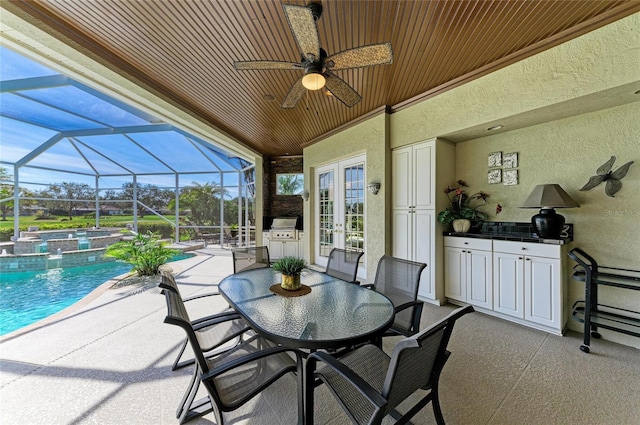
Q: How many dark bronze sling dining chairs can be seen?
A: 6